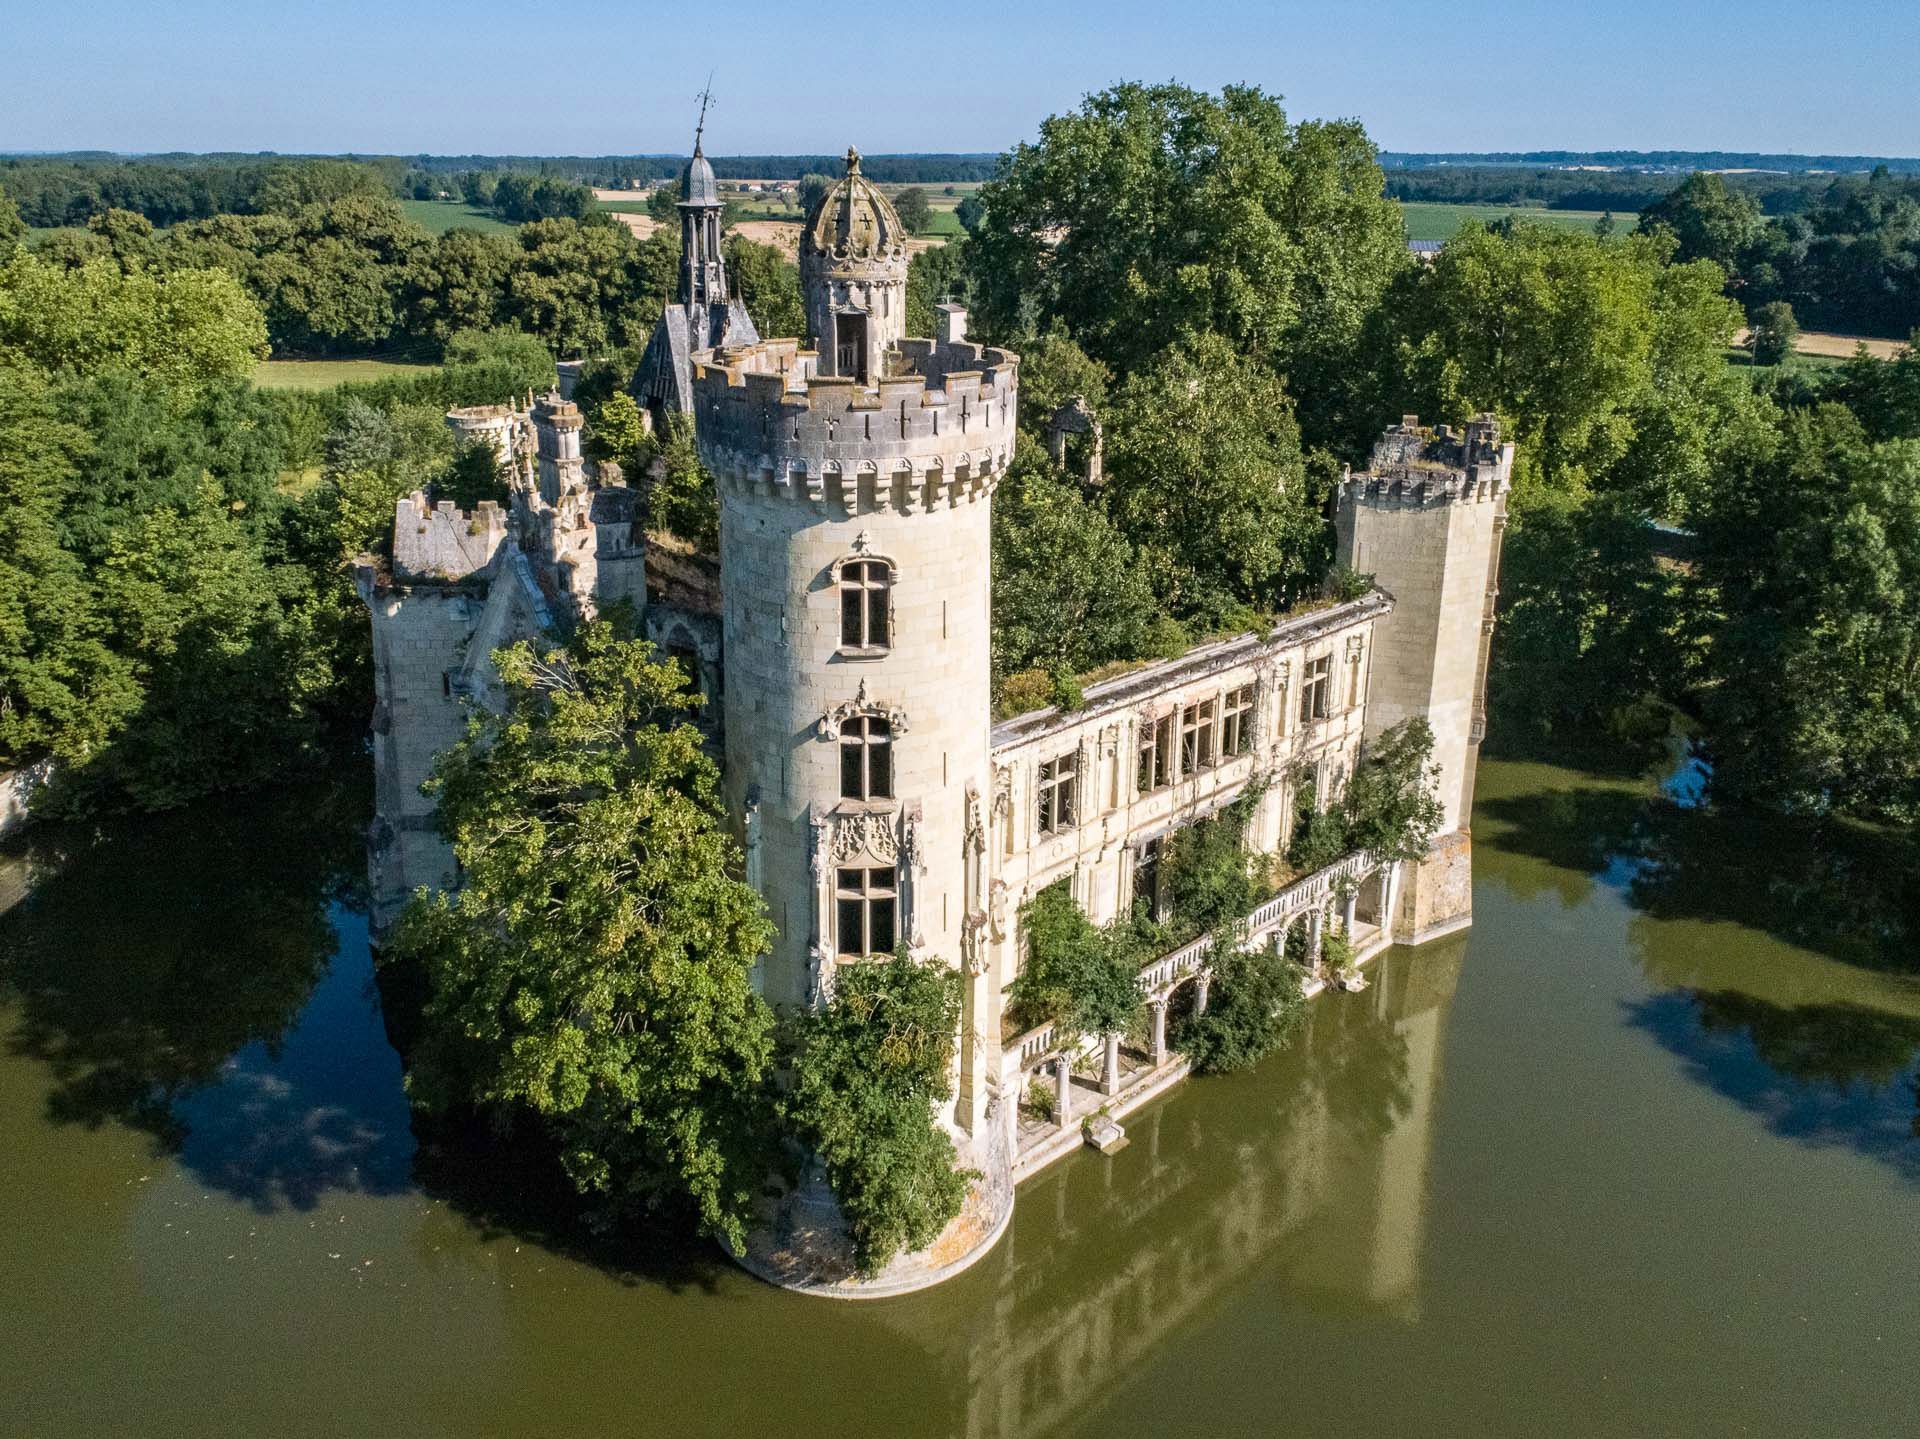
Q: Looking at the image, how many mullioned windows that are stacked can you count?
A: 3